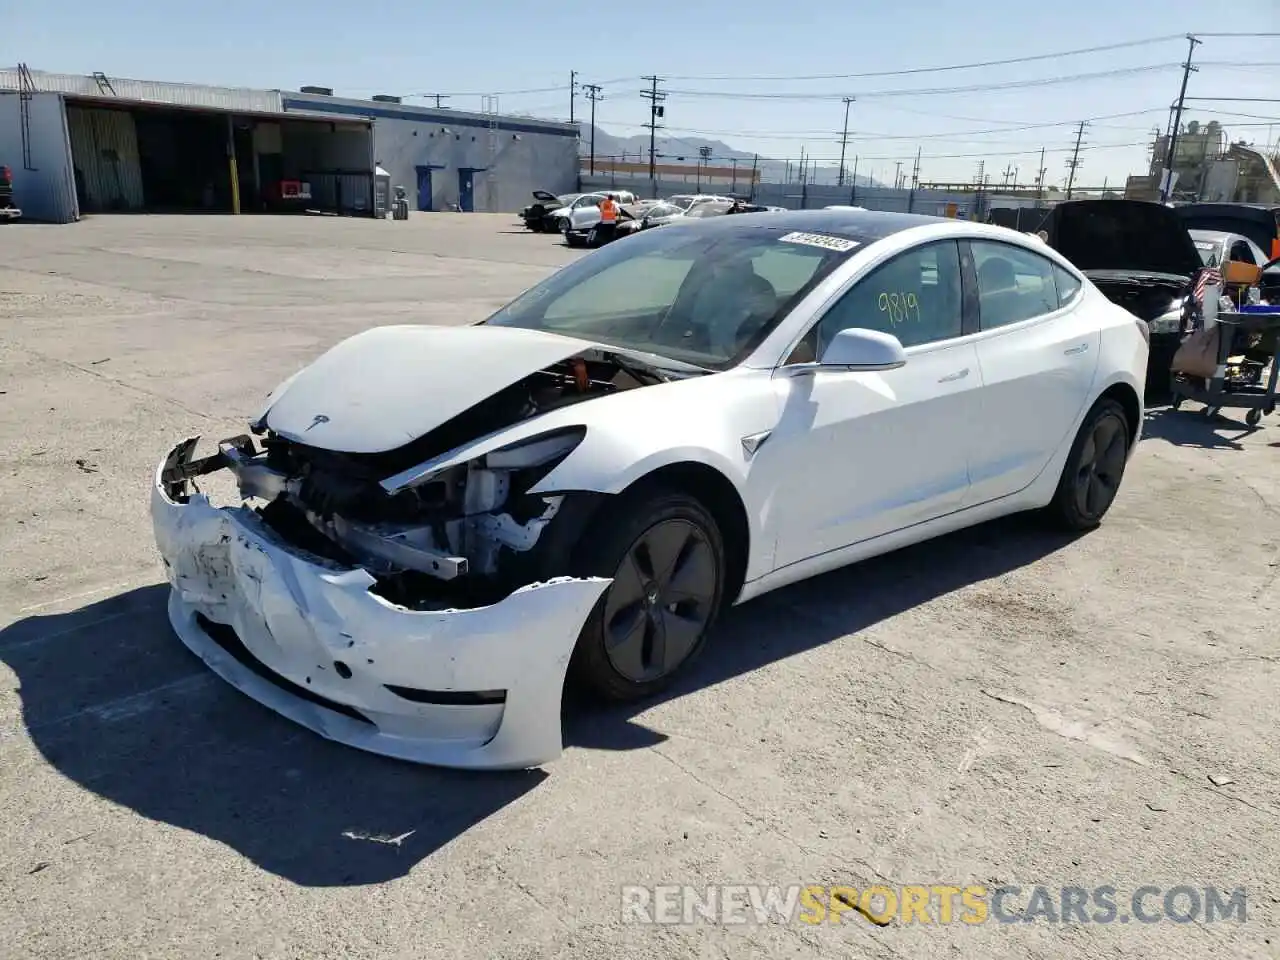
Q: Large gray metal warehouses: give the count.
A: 1